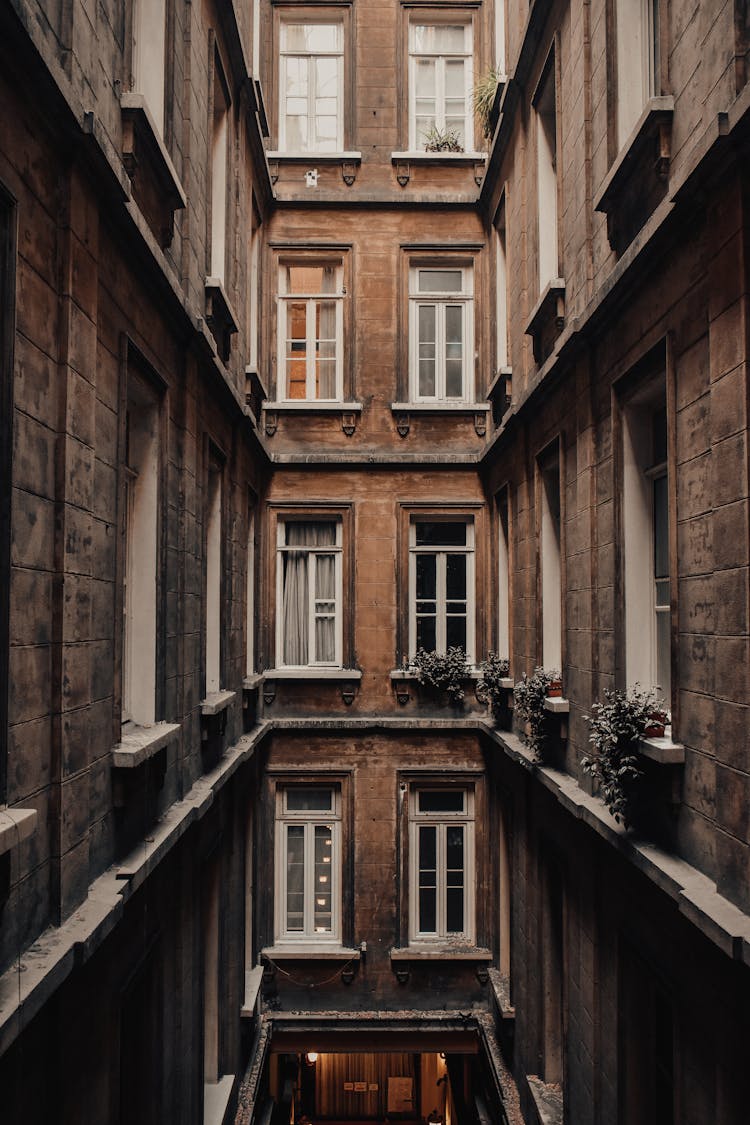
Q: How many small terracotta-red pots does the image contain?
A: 2